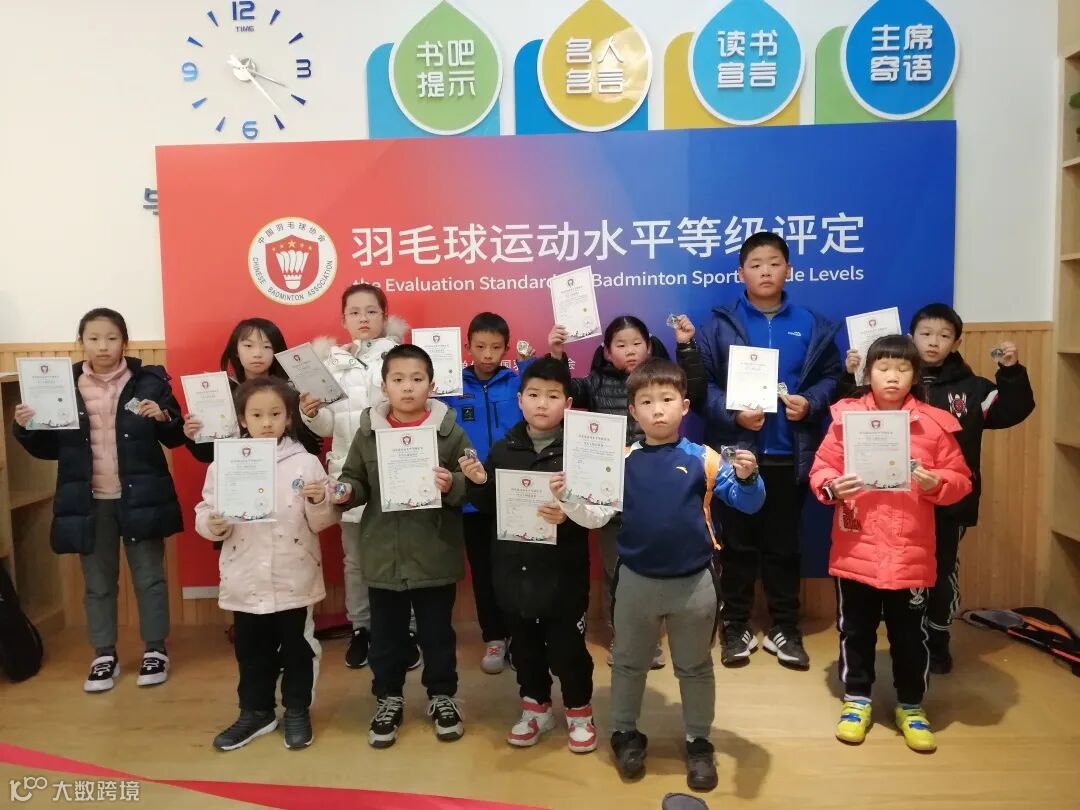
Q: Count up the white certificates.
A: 12